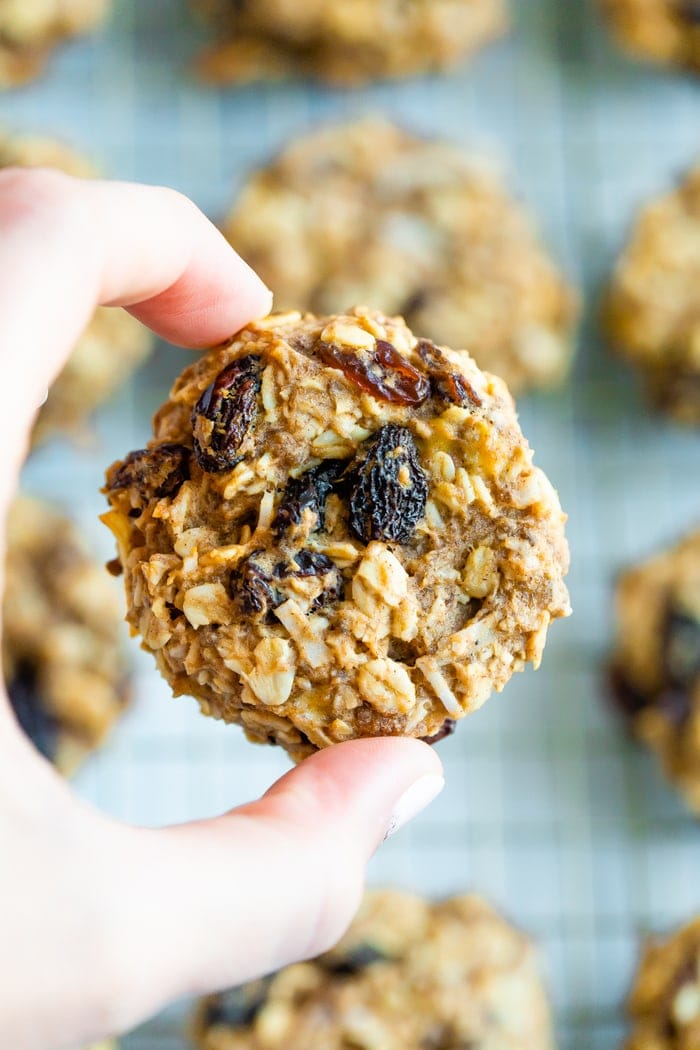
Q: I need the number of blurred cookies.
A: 10